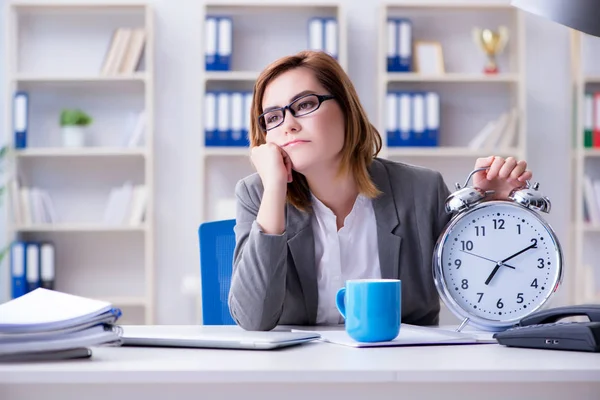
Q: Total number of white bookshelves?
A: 4